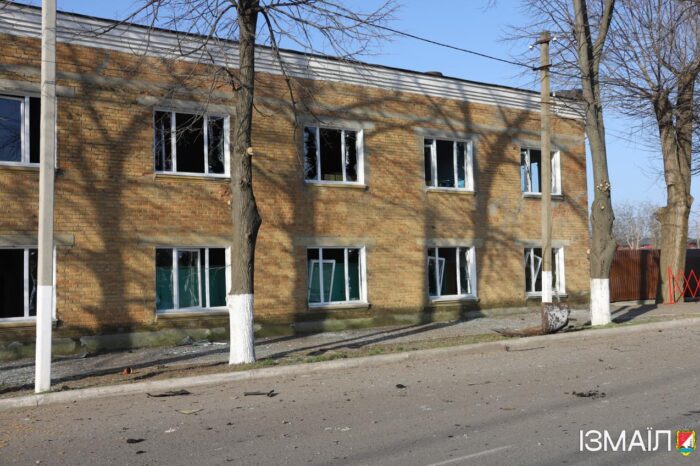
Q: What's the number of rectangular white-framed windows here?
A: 10